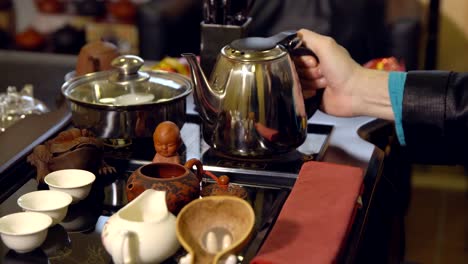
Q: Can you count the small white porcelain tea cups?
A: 3